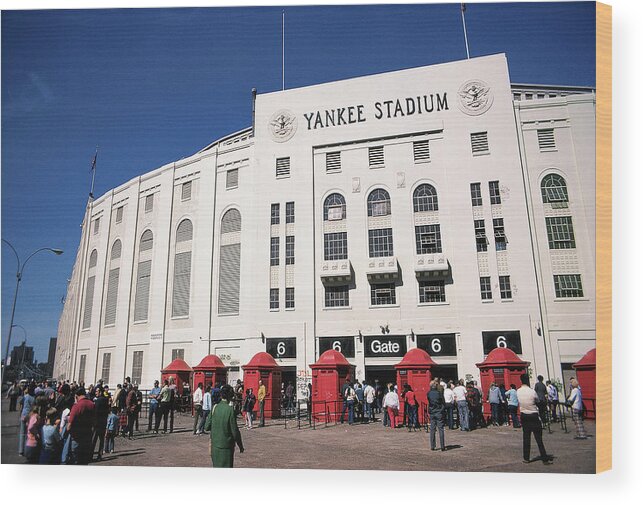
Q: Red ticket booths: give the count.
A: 7